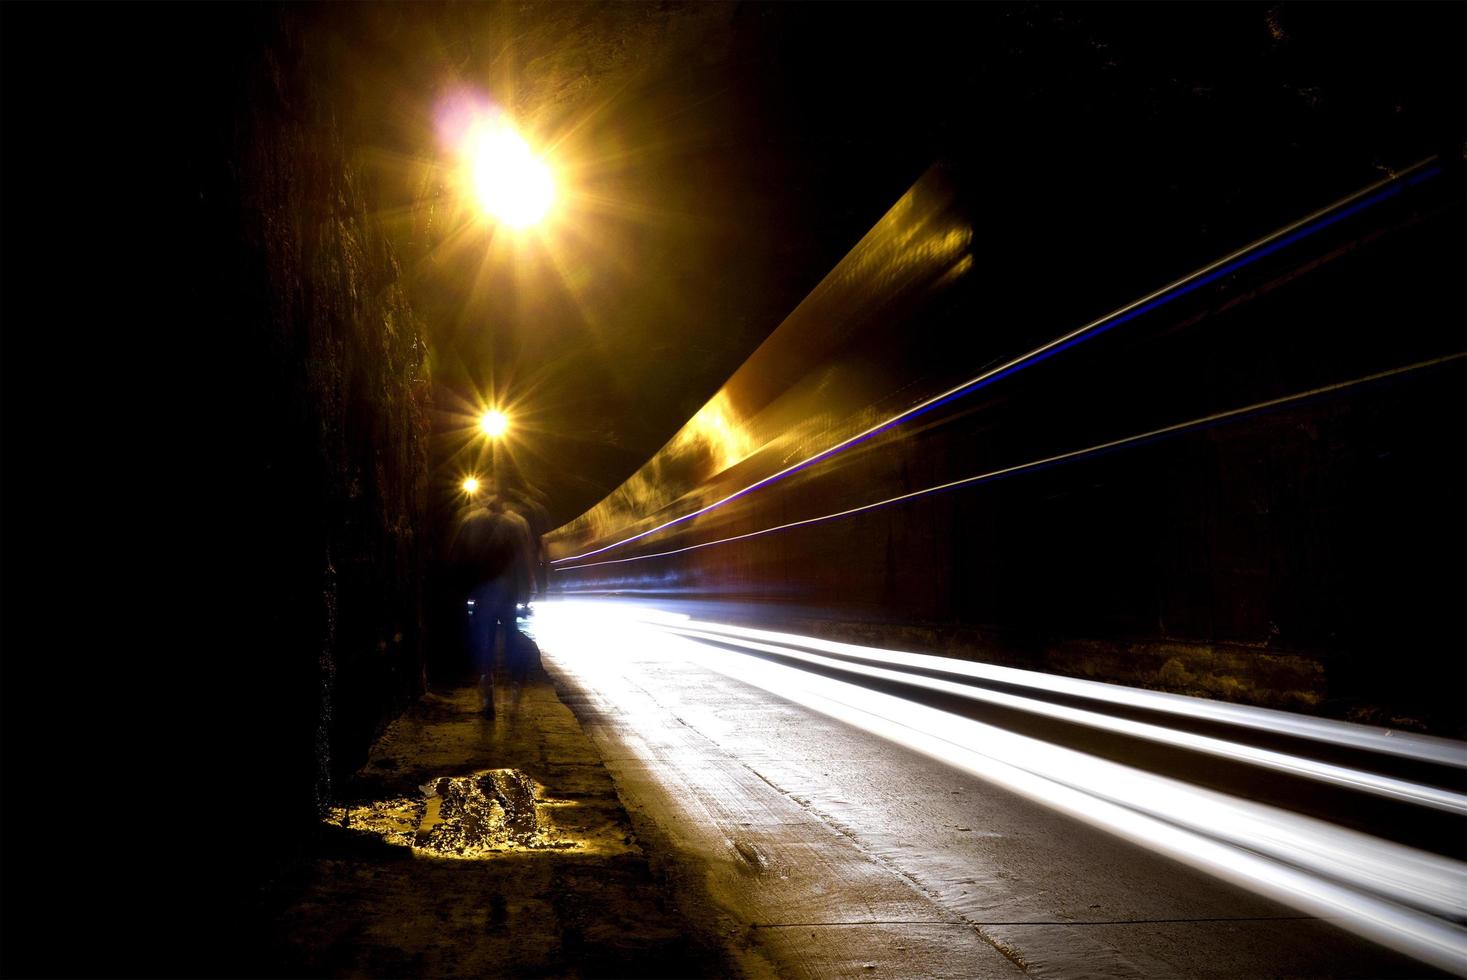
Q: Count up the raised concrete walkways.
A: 1